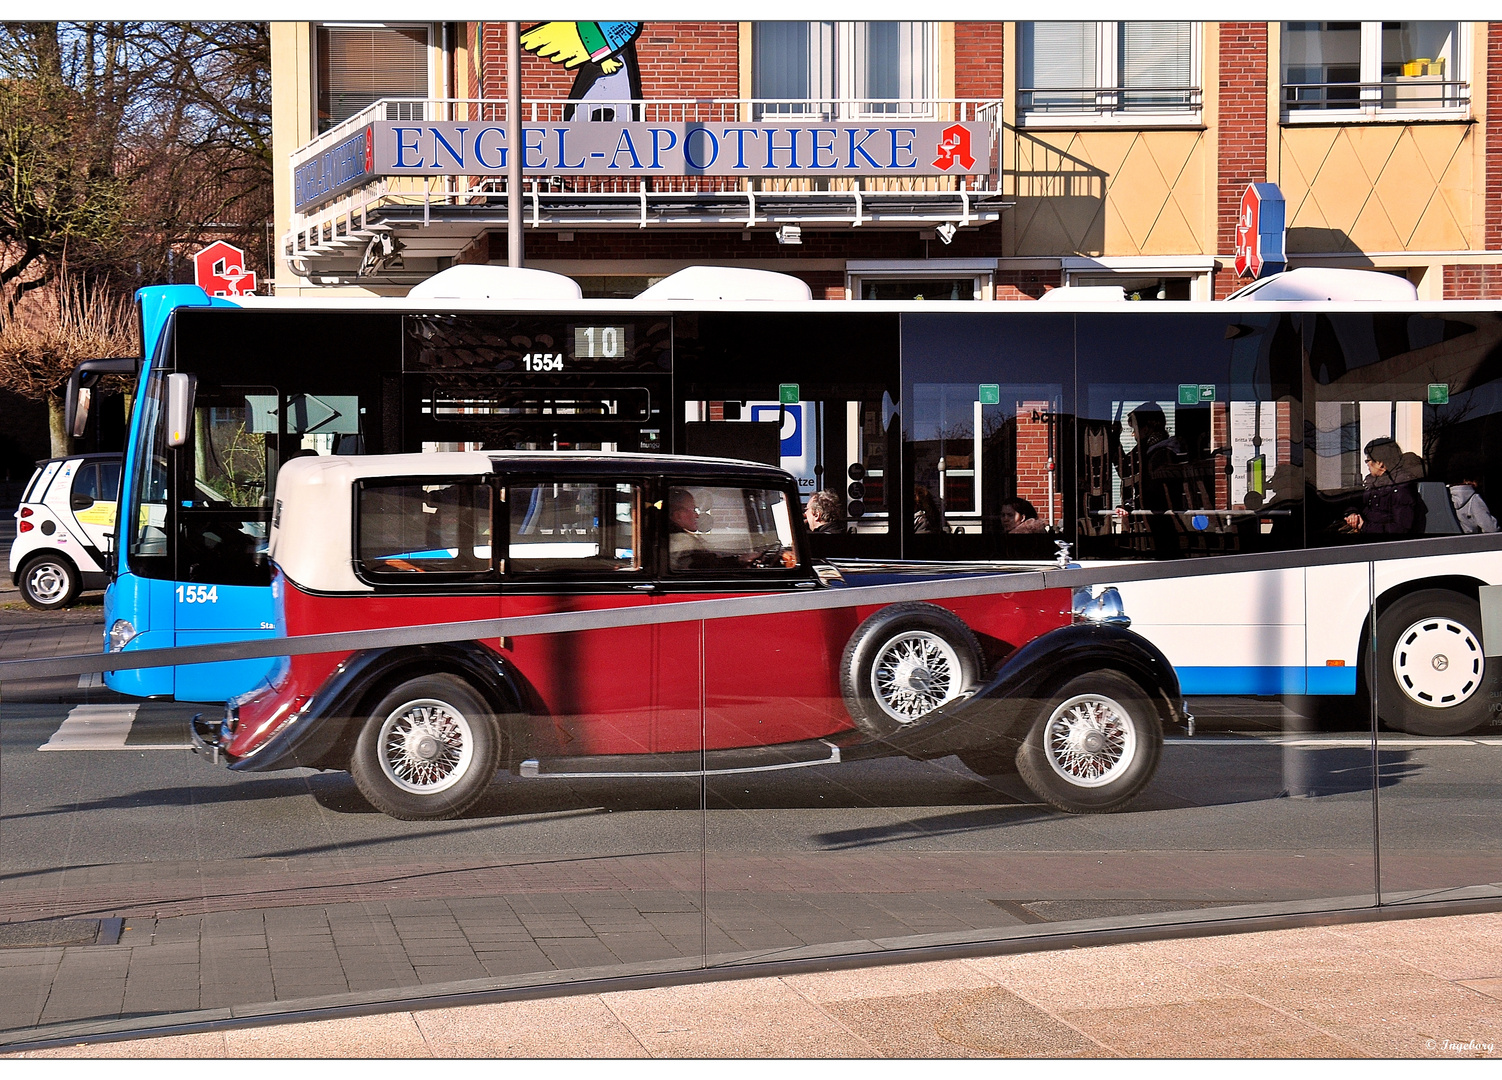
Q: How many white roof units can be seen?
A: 4